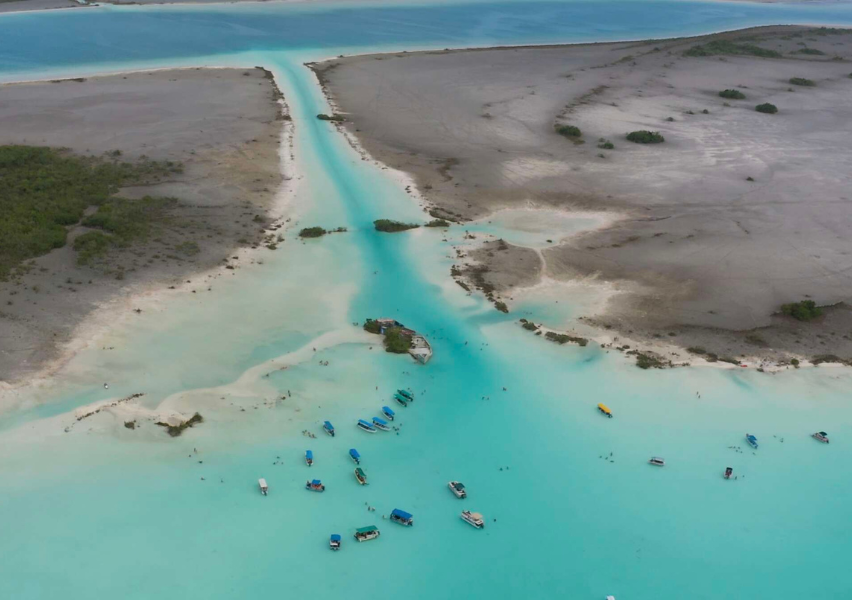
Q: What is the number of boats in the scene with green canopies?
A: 4